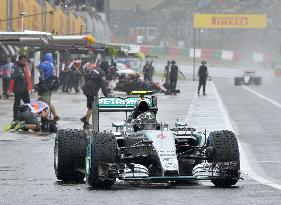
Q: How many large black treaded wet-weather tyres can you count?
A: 3